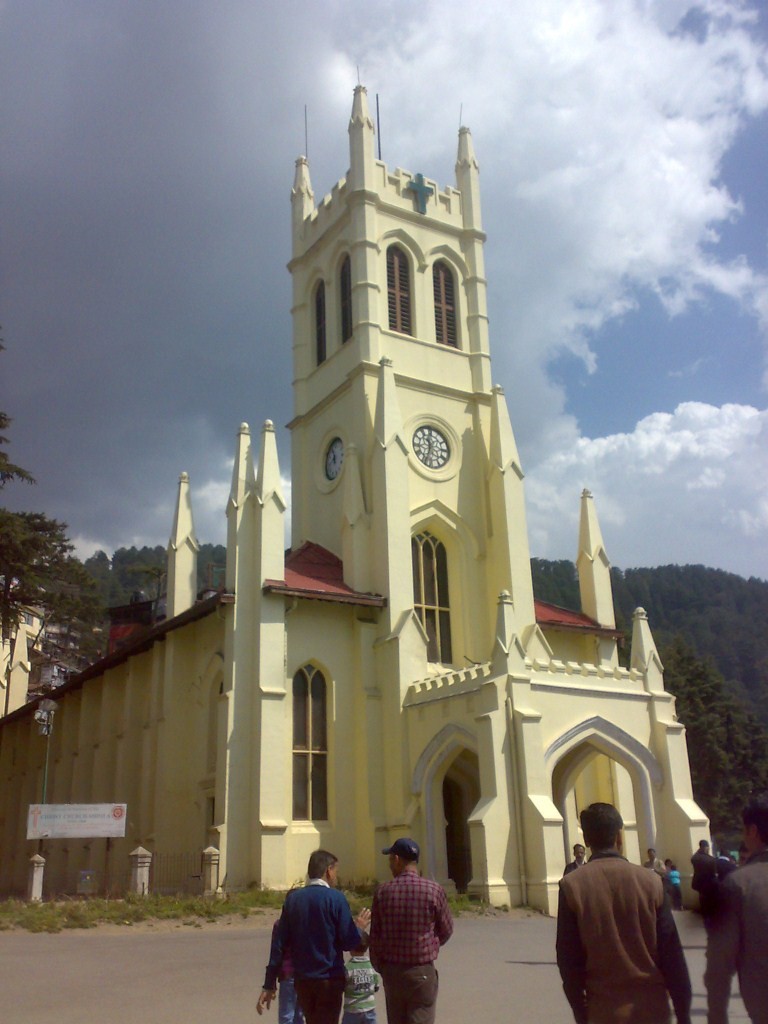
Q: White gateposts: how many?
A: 3